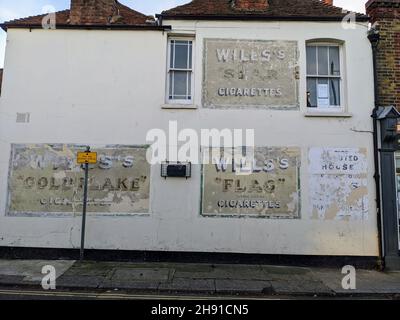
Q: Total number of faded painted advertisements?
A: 4